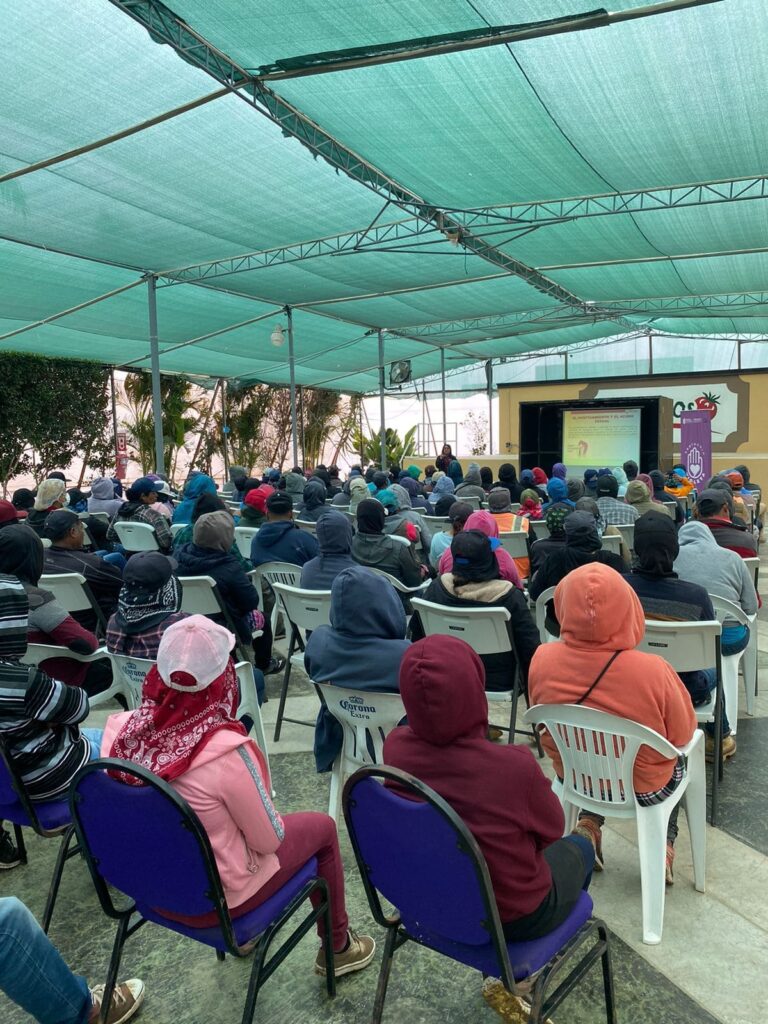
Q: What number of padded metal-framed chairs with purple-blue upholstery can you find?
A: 3